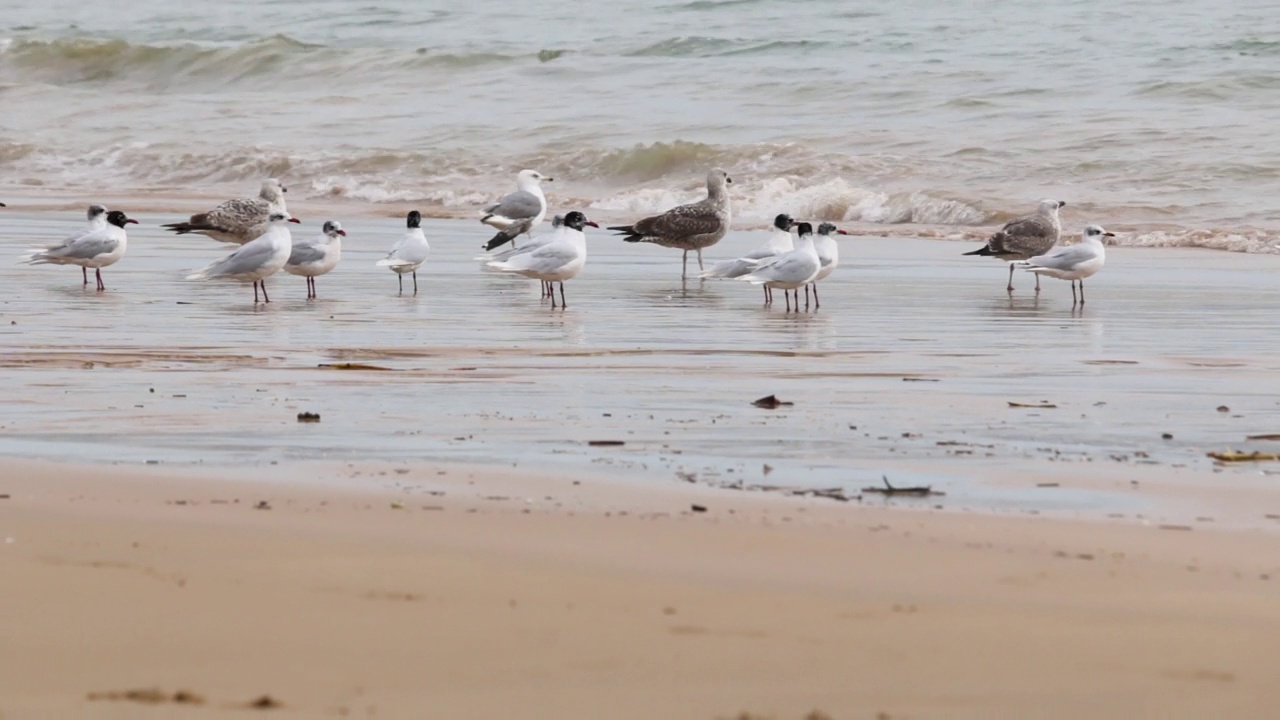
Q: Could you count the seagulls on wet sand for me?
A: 15